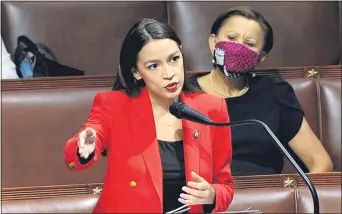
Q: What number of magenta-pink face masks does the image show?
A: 1